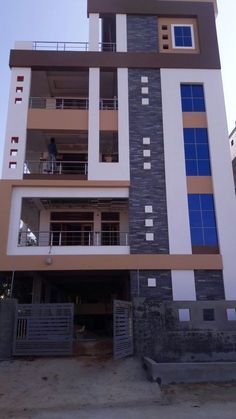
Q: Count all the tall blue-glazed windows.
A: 3